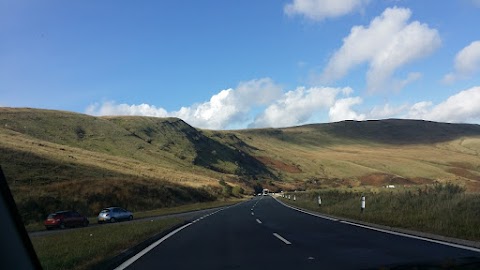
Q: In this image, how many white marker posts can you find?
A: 6